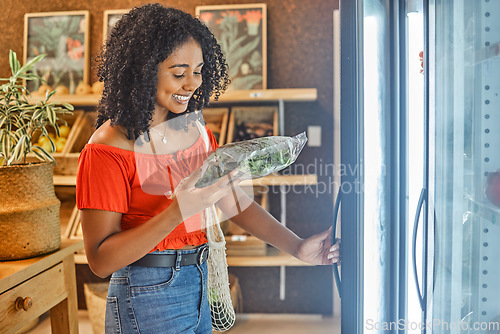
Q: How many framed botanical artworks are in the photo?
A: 3